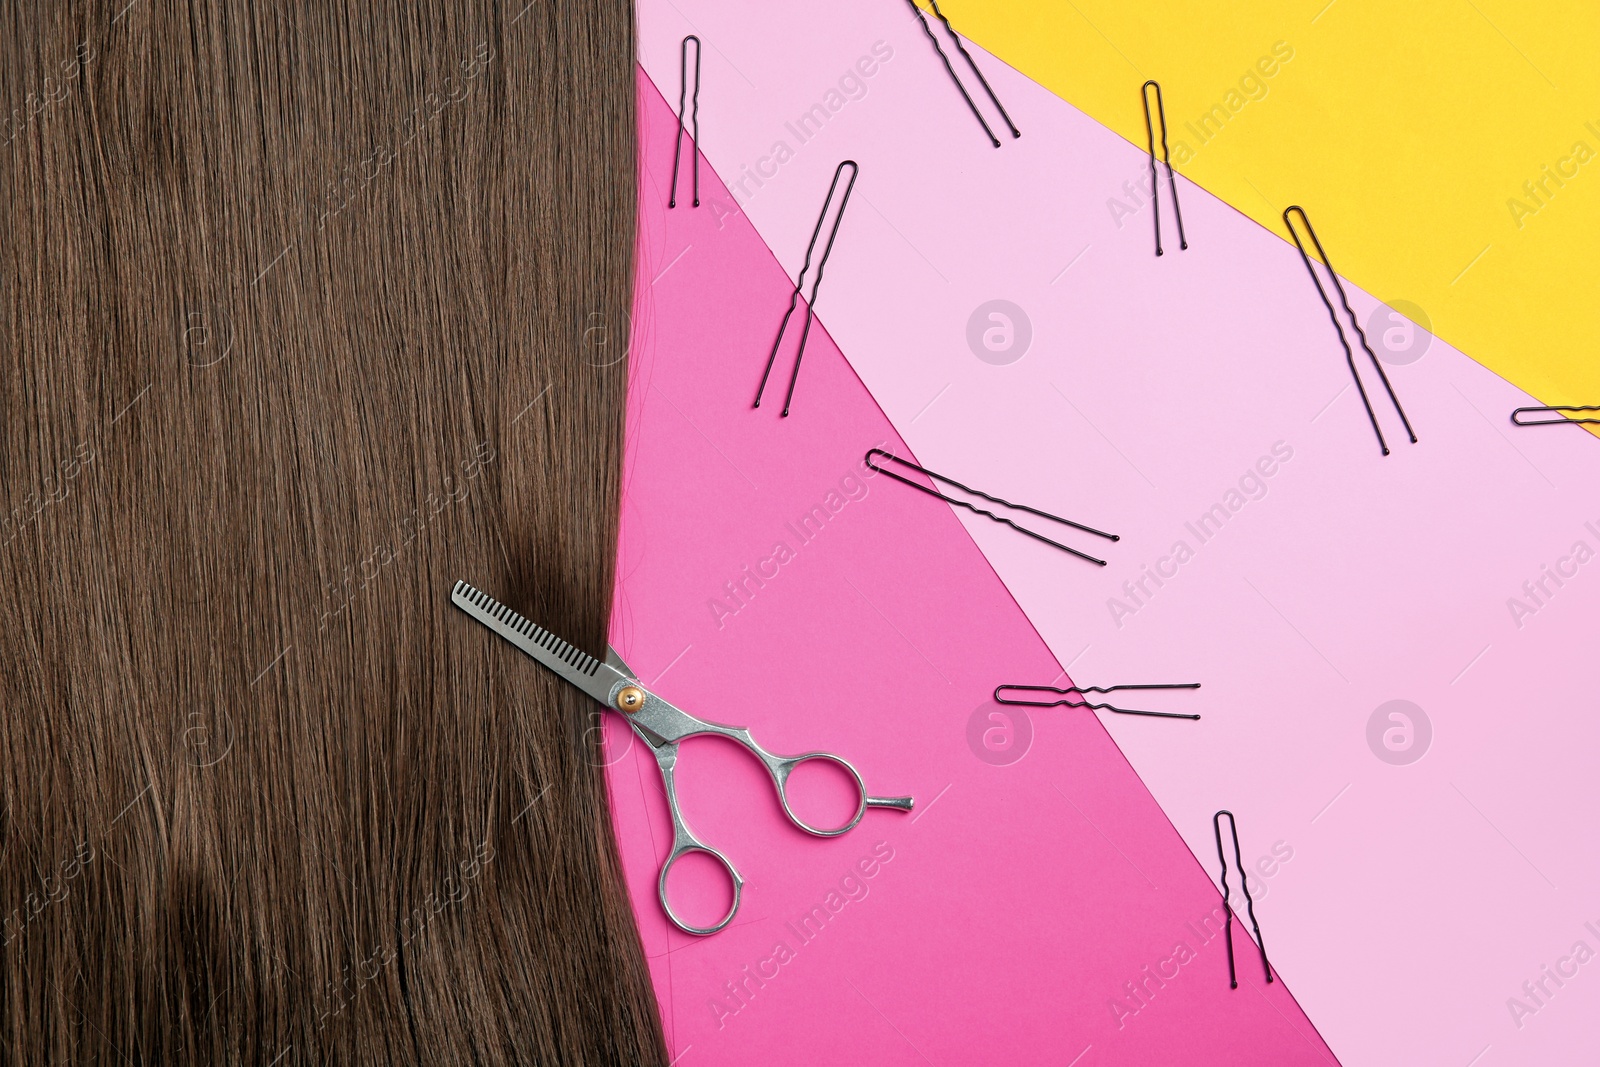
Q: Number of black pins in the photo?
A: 9